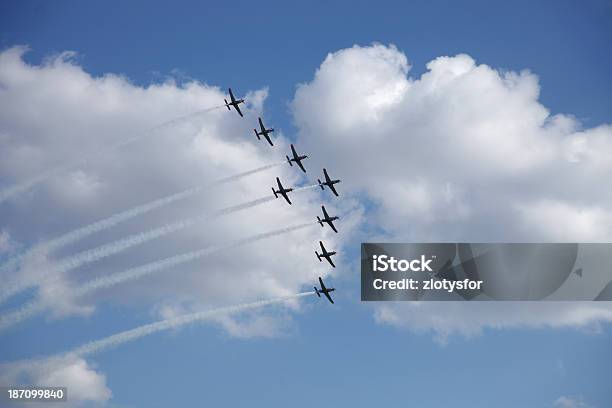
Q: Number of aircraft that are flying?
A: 8